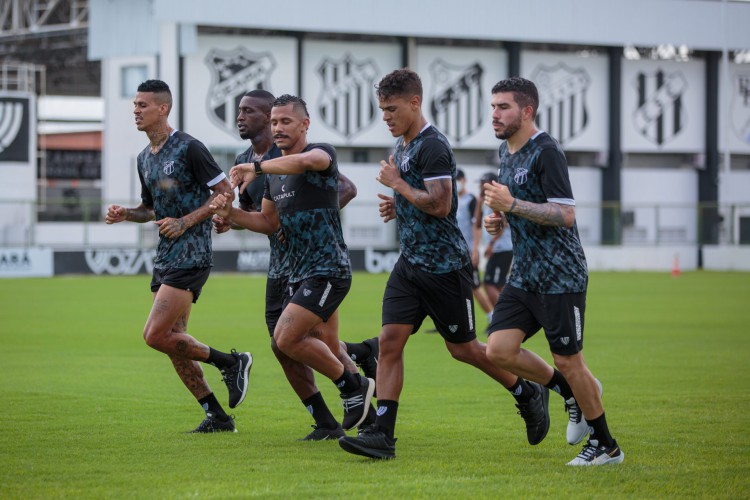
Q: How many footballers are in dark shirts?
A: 5